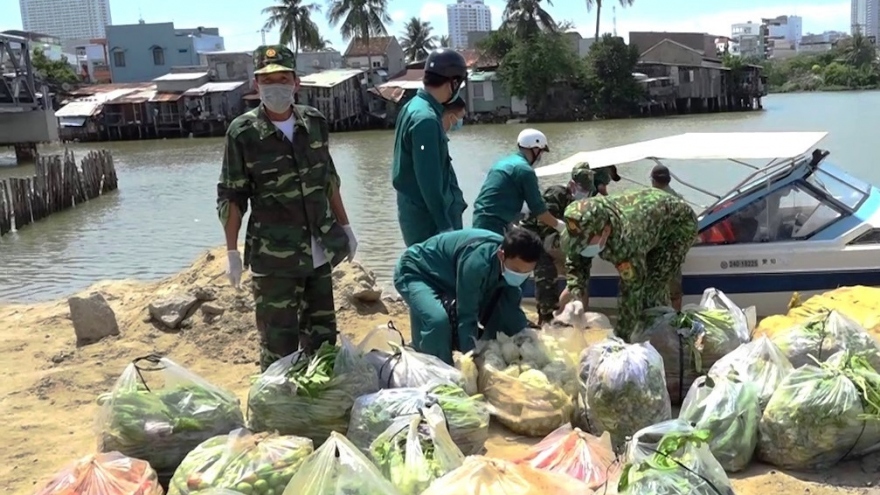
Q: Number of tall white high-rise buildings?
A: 3